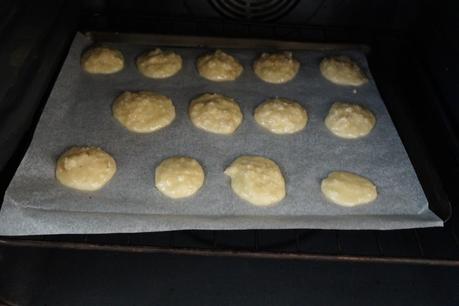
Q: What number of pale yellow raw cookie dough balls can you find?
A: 13